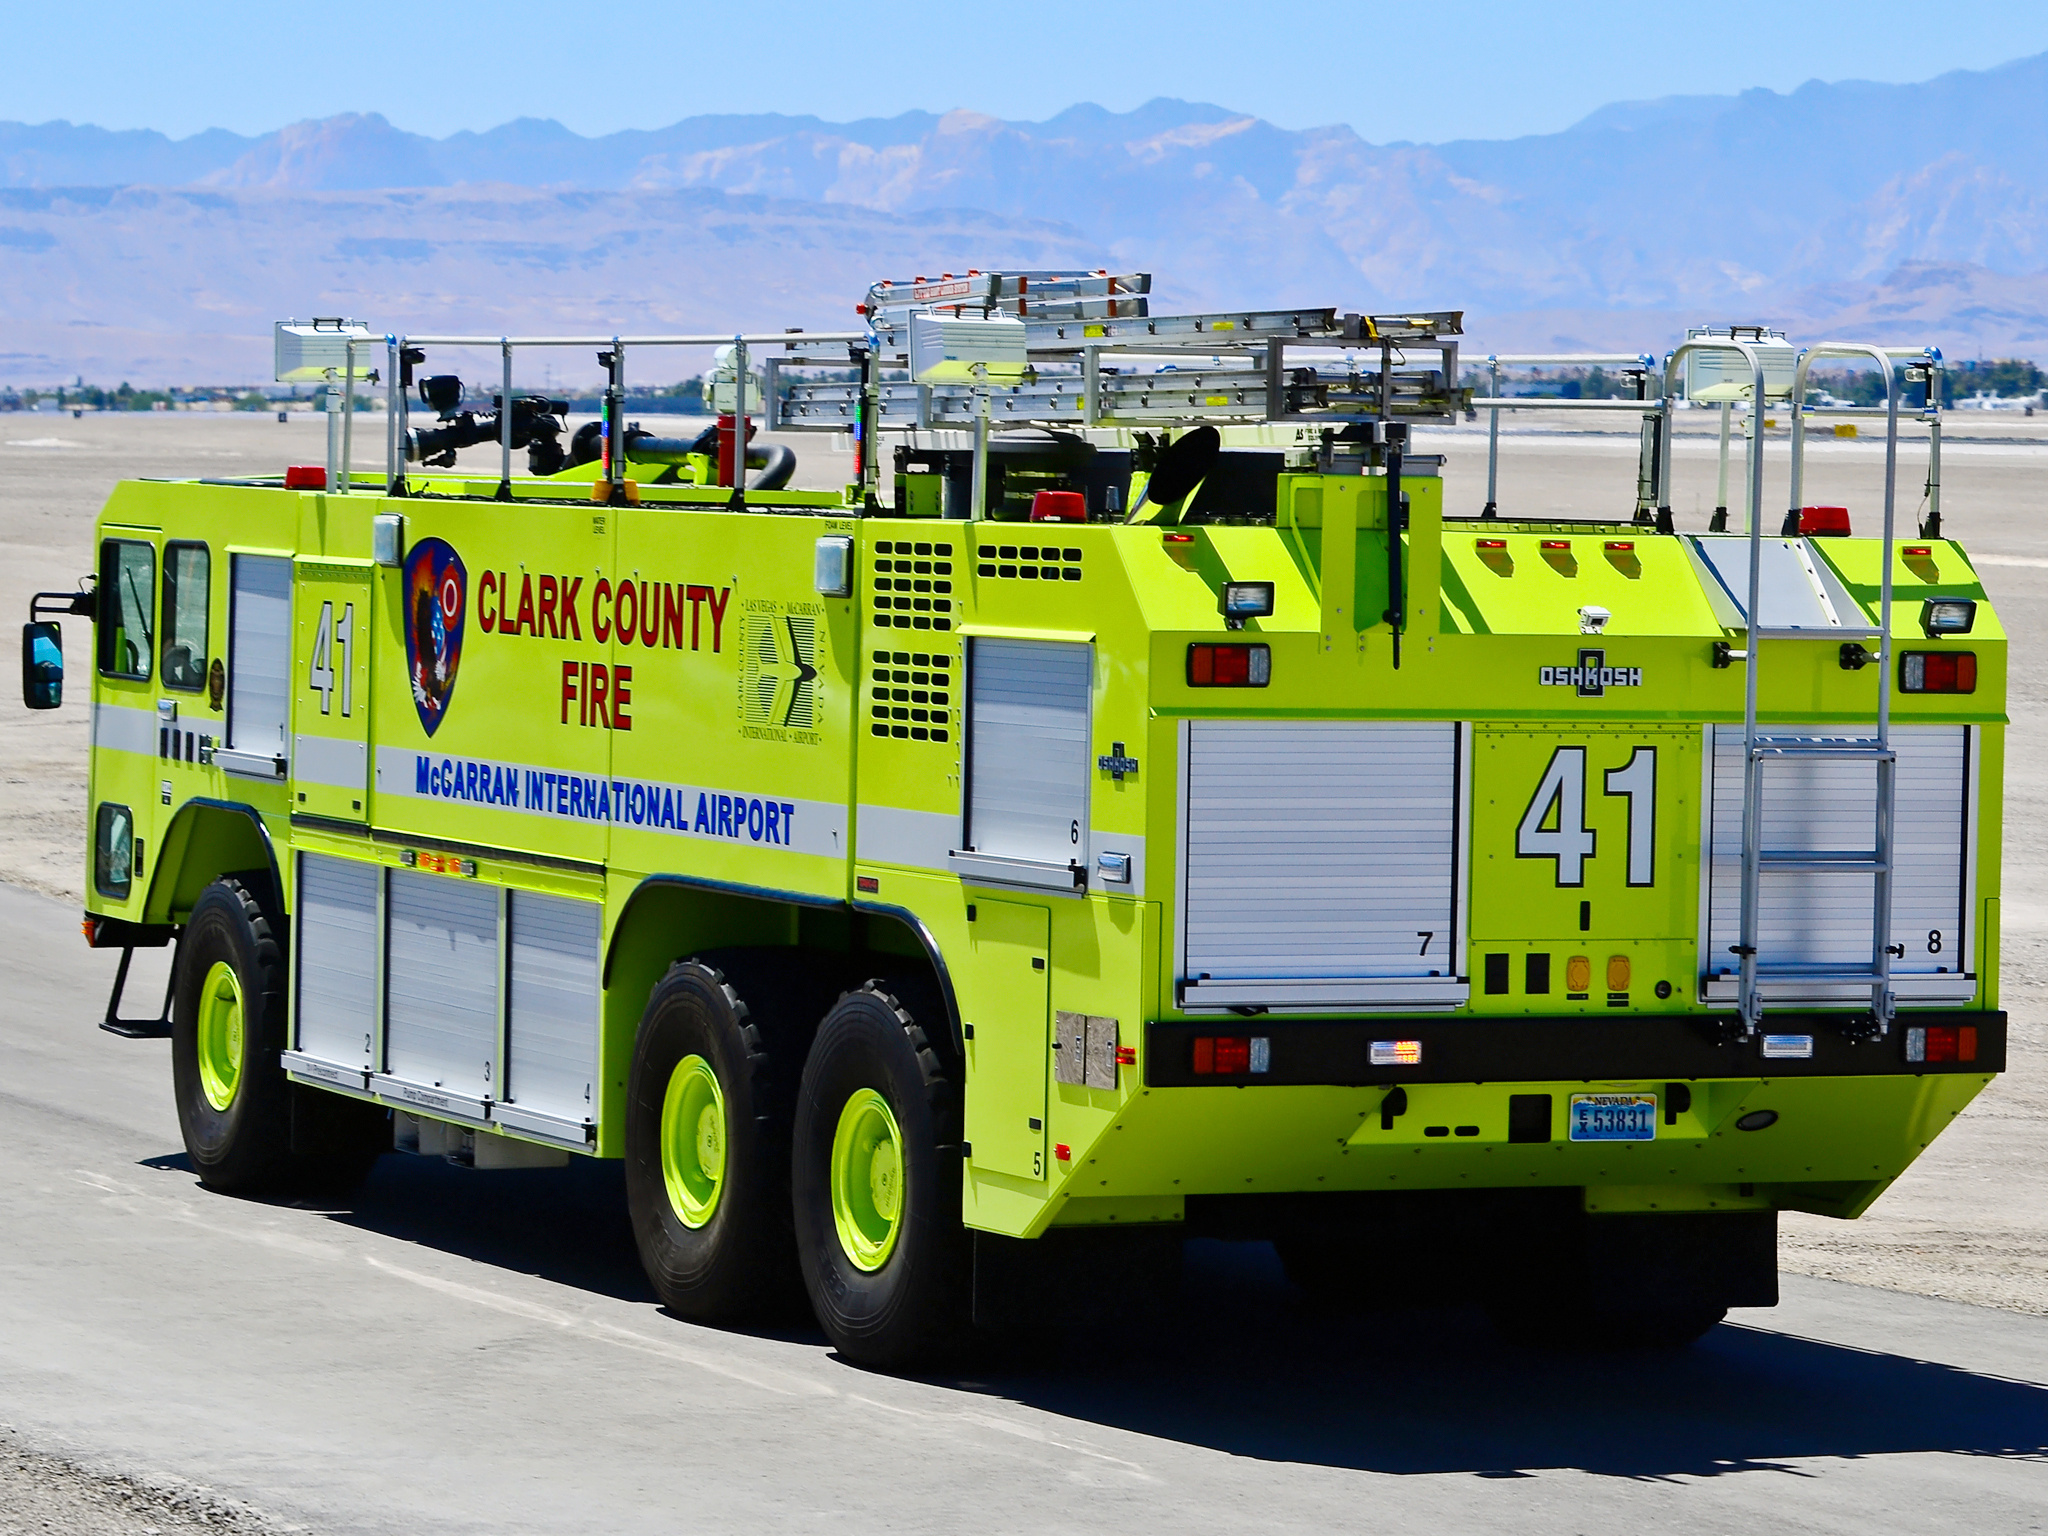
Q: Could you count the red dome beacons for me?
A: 3